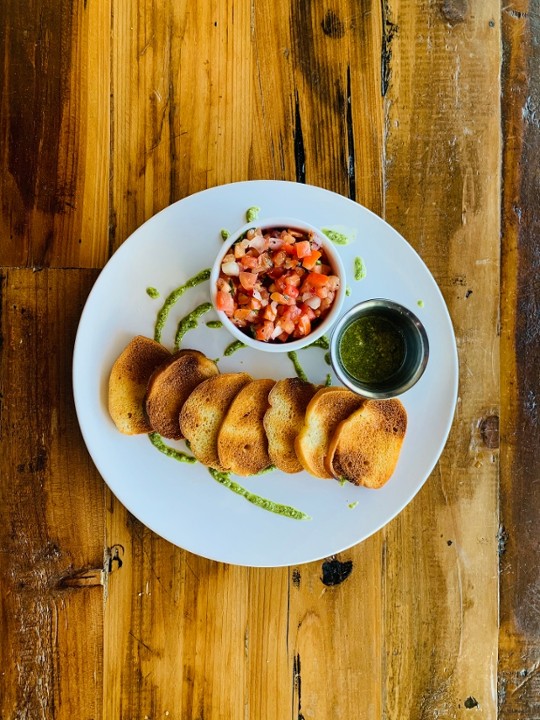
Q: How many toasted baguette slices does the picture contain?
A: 7